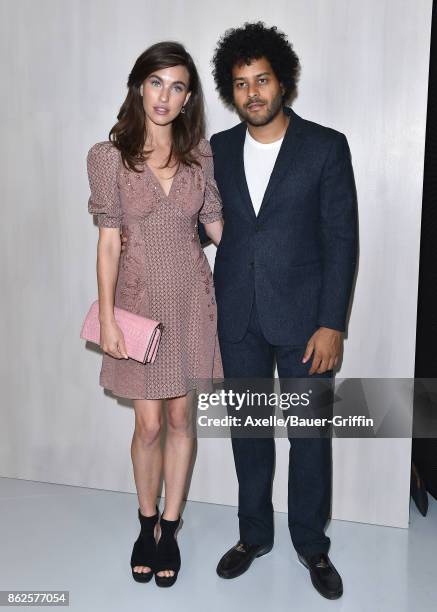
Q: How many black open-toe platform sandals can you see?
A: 2